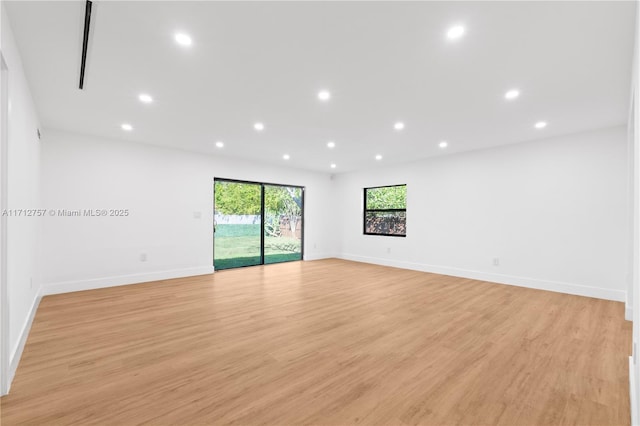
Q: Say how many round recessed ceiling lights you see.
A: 15